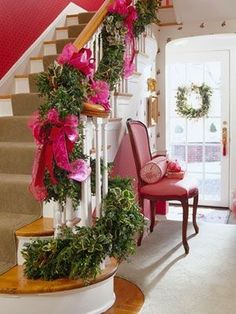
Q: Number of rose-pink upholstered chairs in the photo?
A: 1